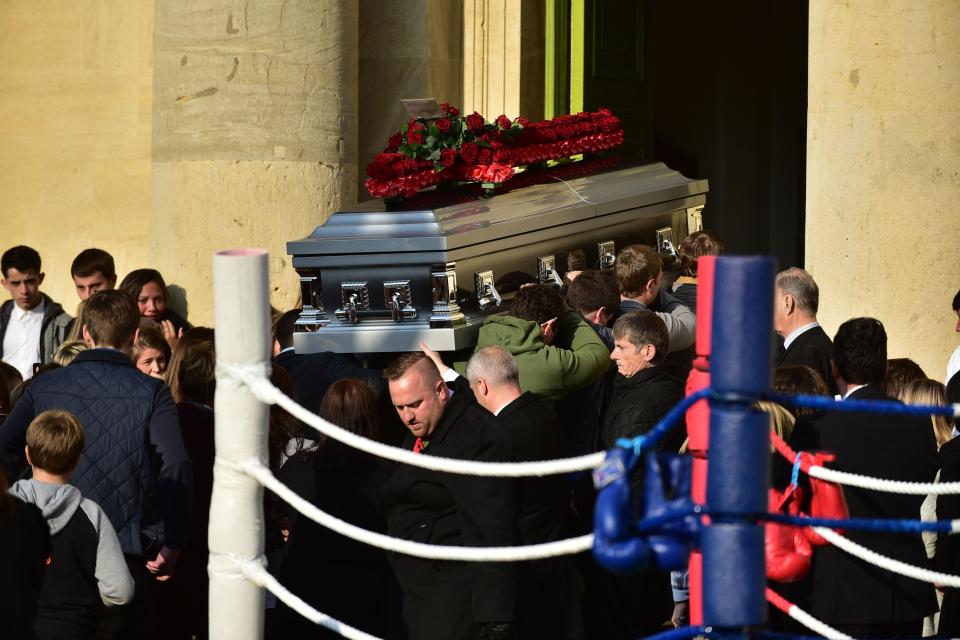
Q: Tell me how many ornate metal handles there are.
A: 6